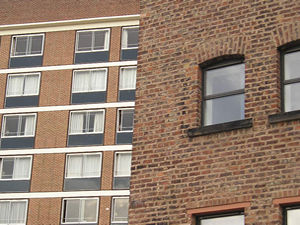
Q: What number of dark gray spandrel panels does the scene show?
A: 12